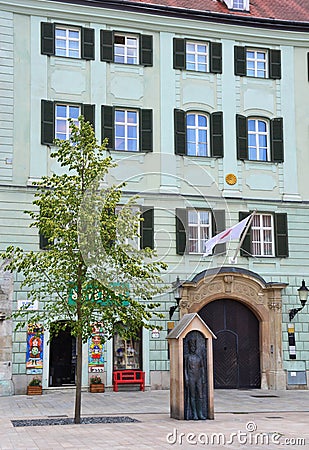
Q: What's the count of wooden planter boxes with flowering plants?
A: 2